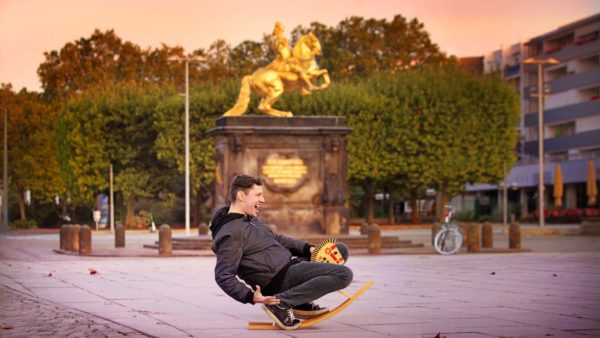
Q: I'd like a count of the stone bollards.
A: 14